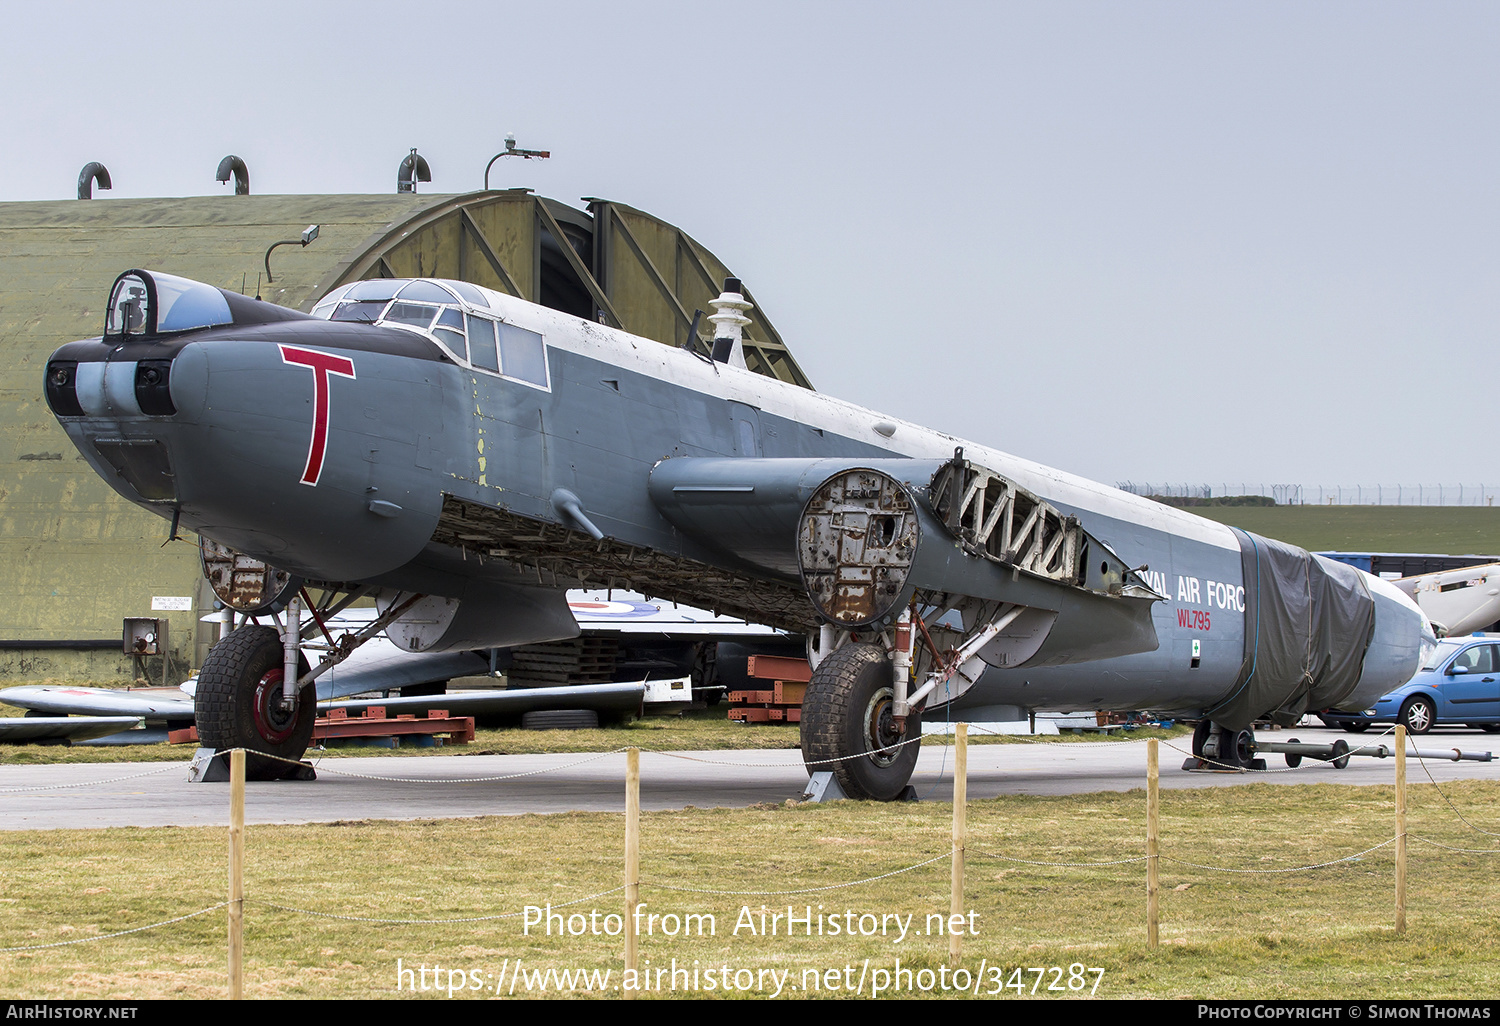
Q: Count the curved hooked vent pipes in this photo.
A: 3